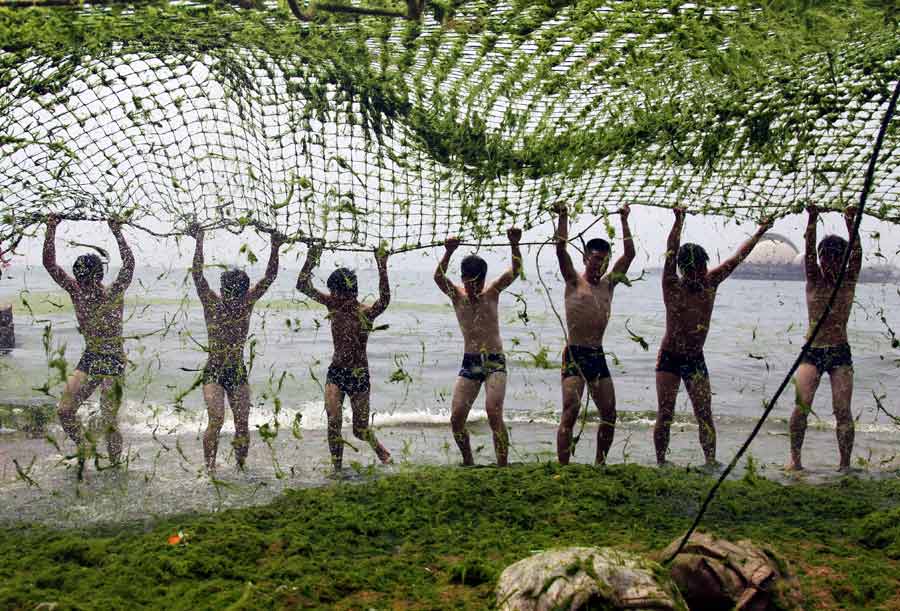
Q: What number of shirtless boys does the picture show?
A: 7